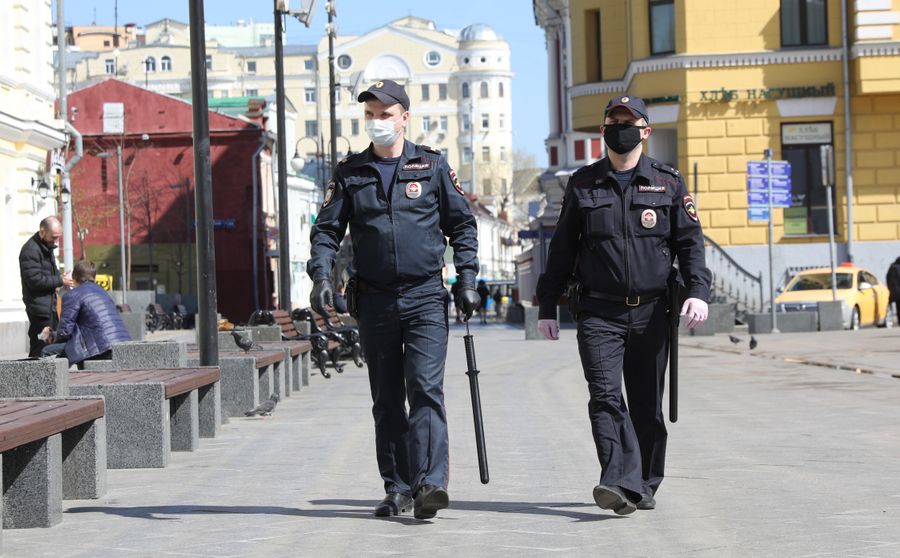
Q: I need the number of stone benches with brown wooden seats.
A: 4